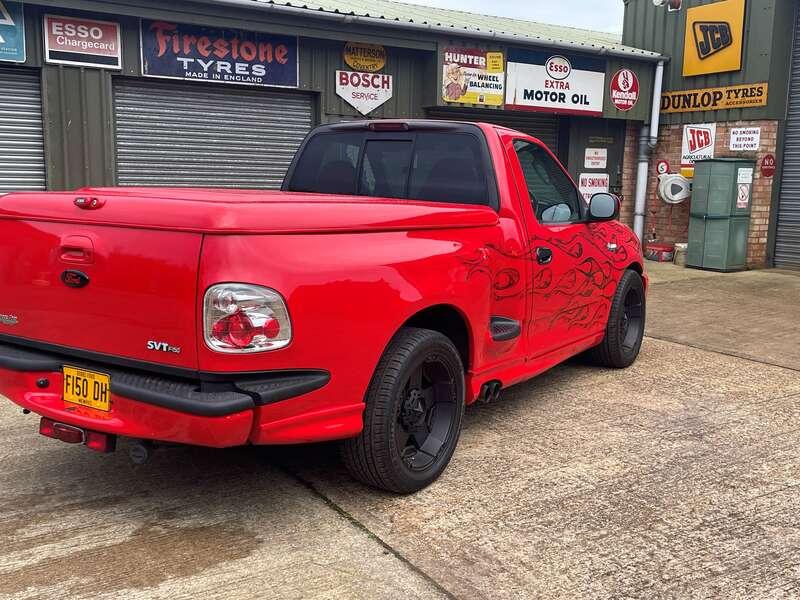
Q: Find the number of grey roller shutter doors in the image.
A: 4